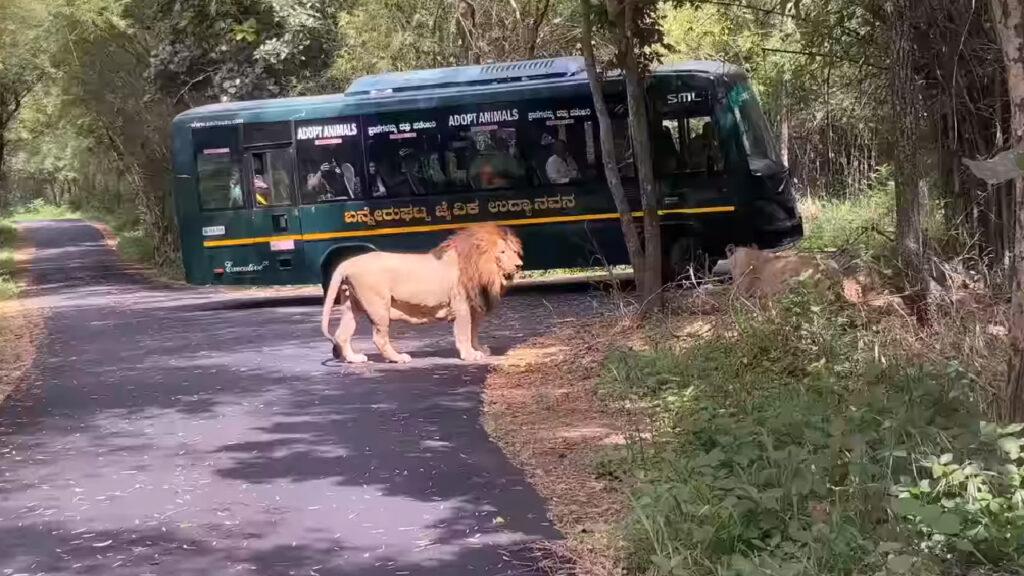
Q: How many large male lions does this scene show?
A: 1